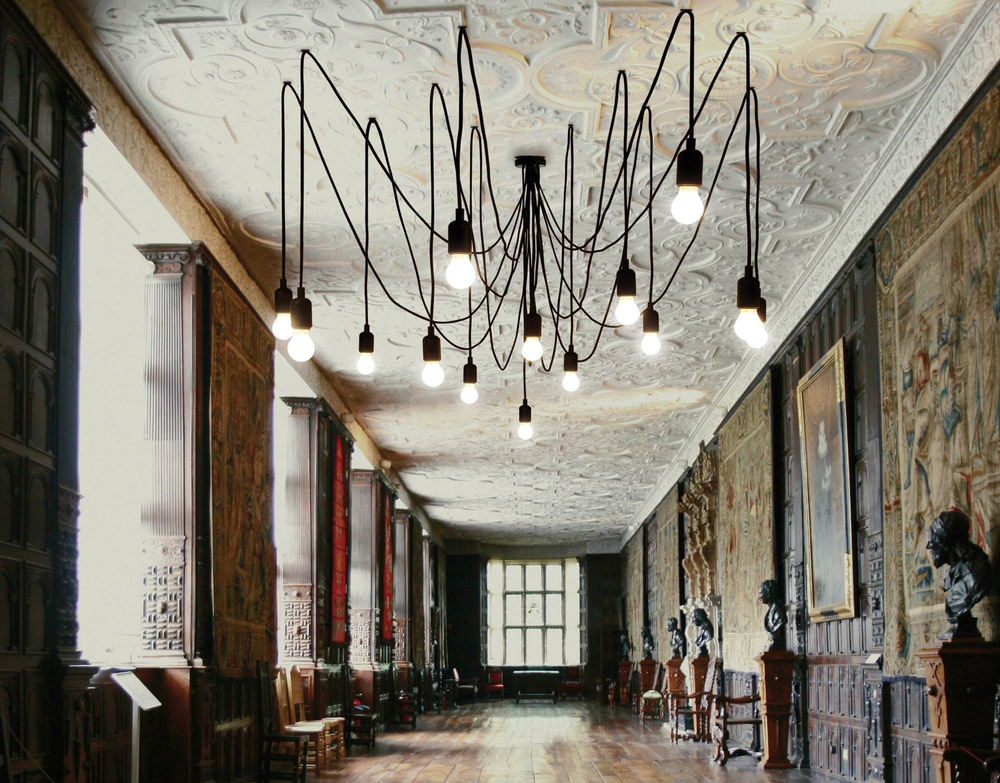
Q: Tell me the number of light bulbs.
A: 14